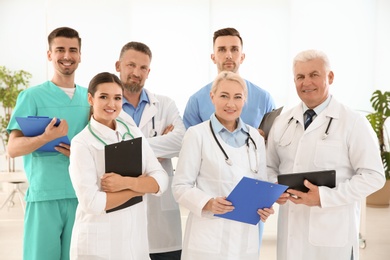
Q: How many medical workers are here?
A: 6